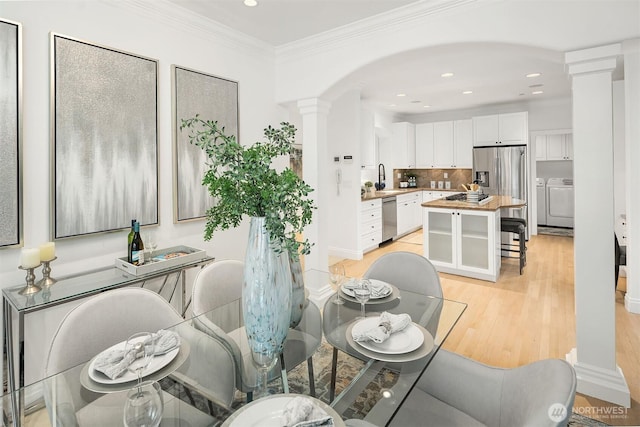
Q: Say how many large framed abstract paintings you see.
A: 3